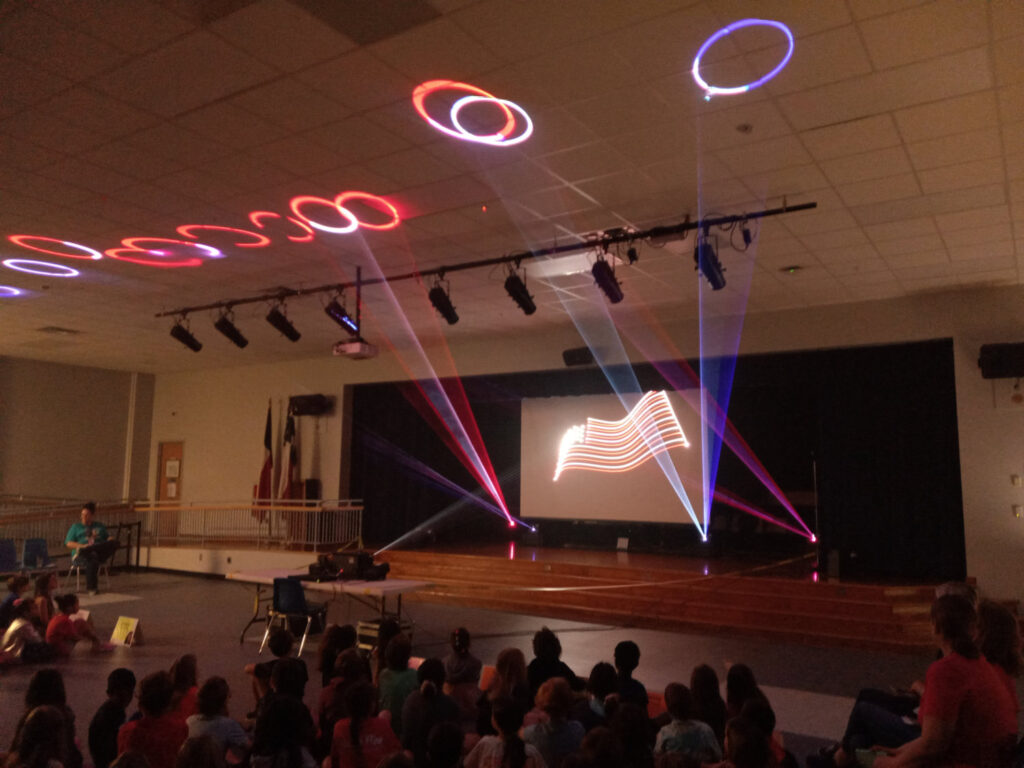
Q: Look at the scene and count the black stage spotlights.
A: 8